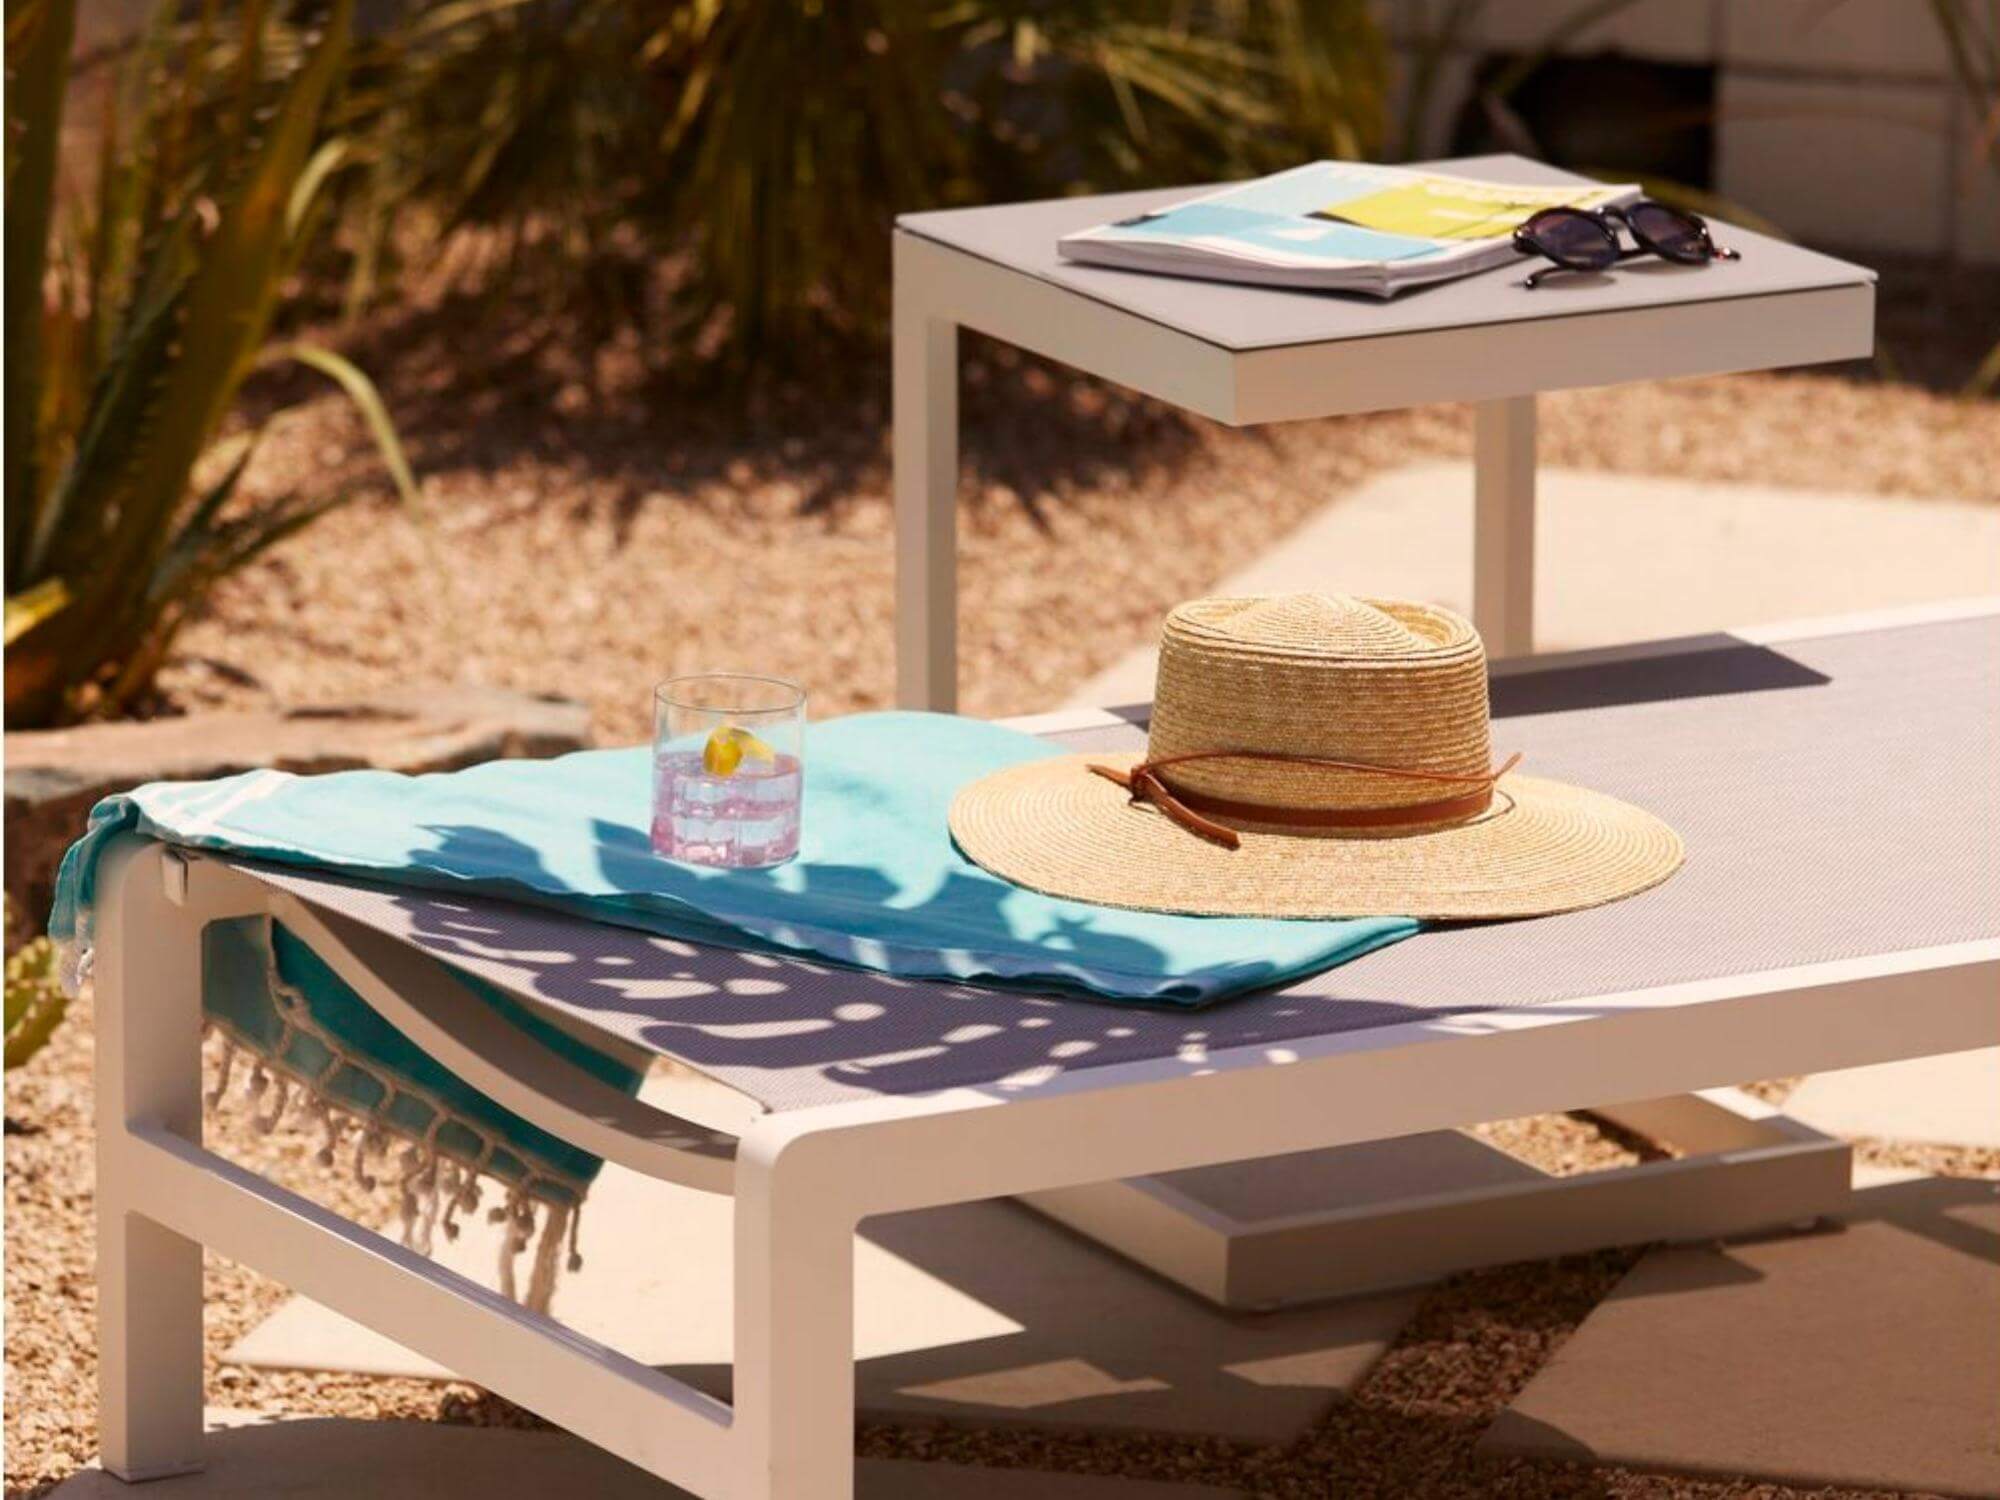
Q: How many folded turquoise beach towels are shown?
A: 1